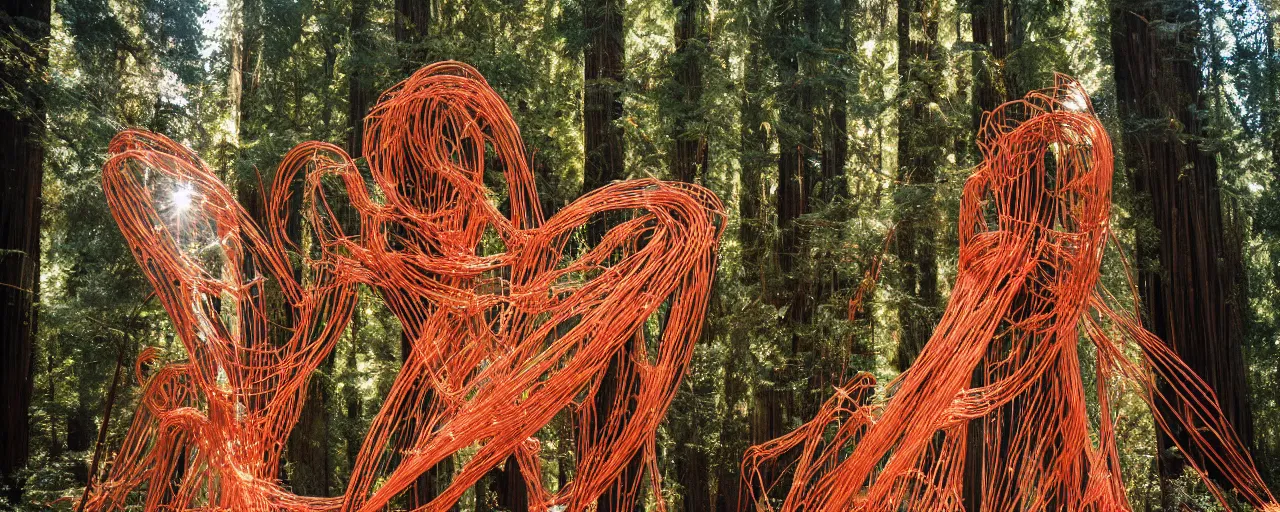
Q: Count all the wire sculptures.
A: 2